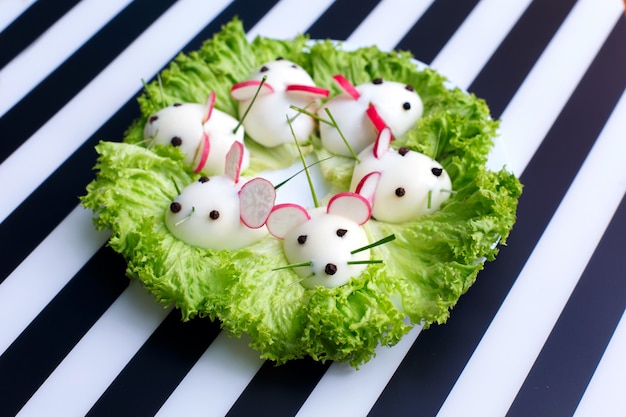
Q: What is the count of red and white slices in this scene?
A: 12